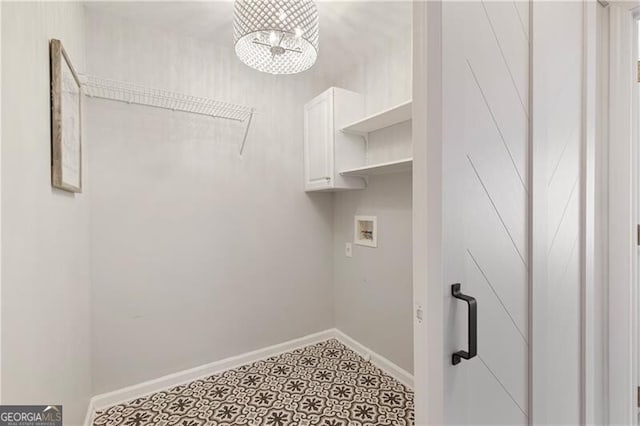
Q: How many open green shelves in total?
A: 0